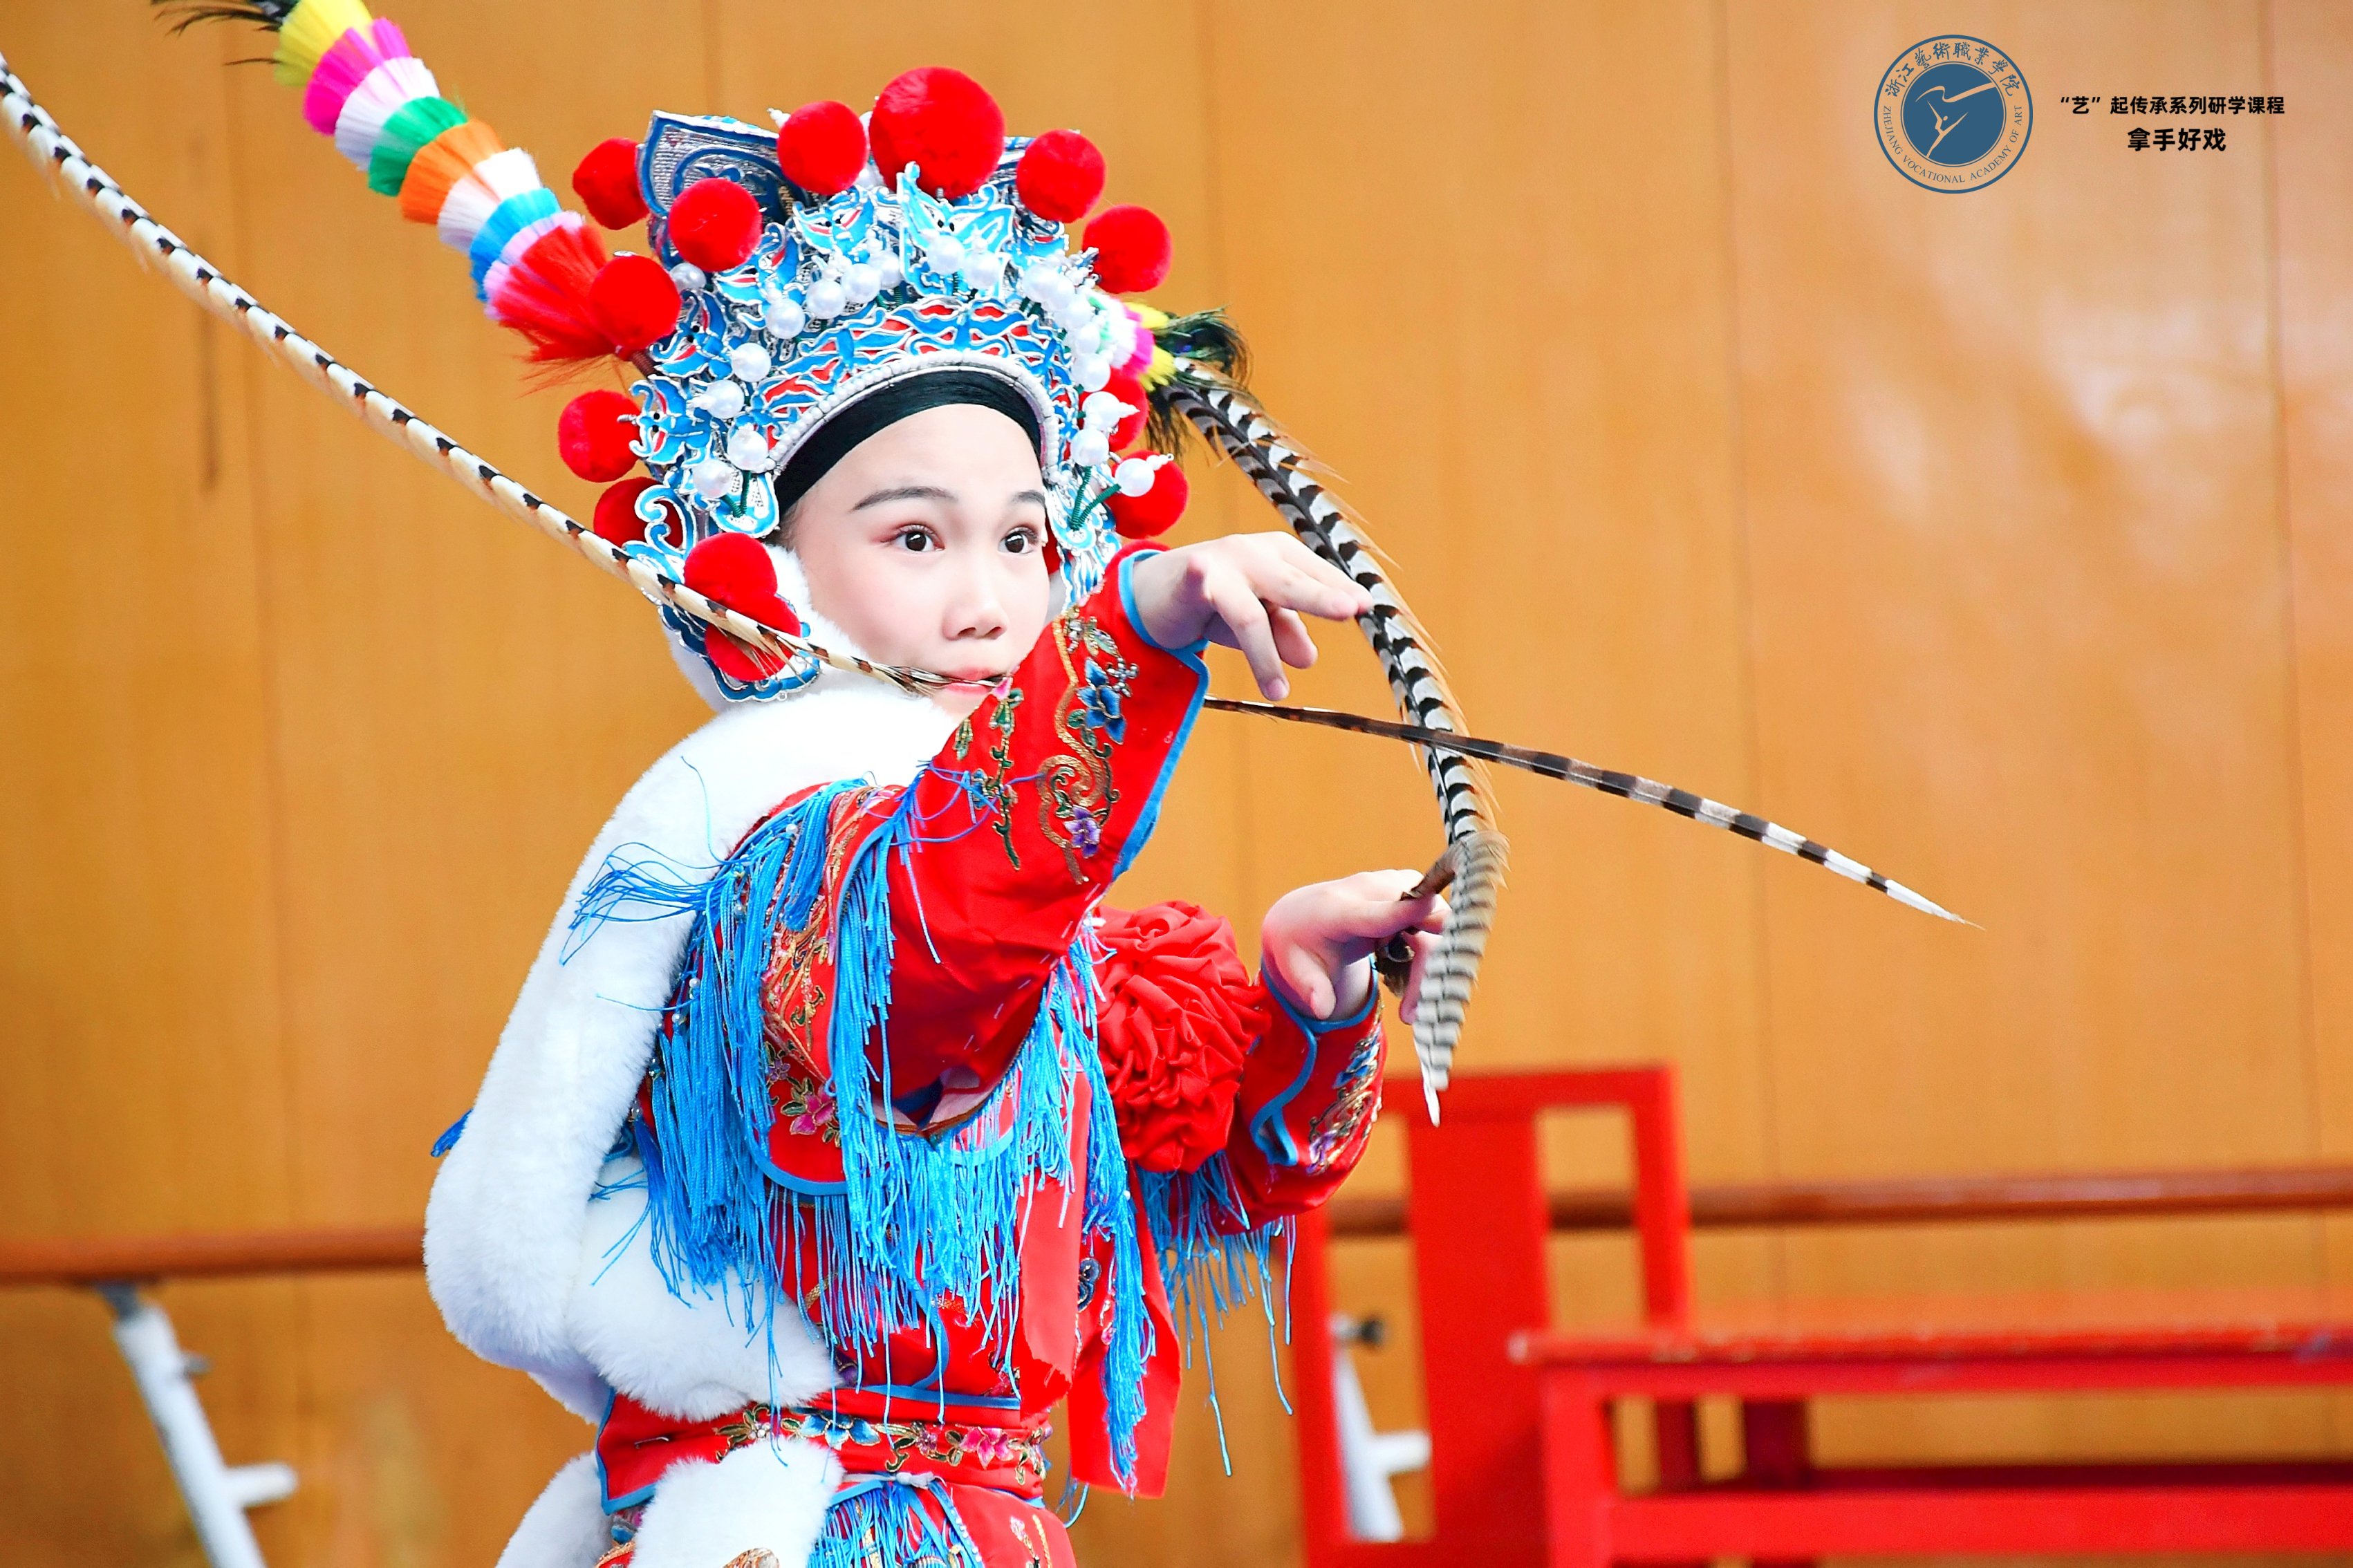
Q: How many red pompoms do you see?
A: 13